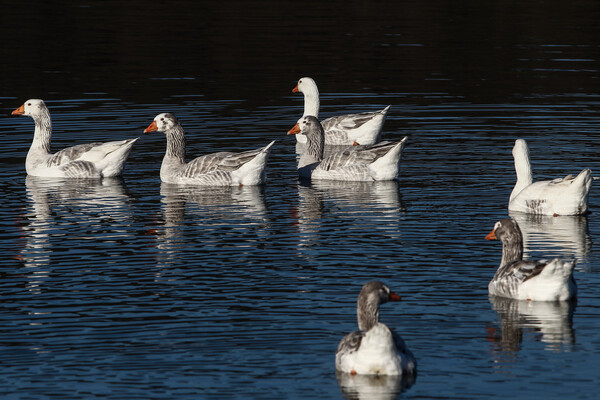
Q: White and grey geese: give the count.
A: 7